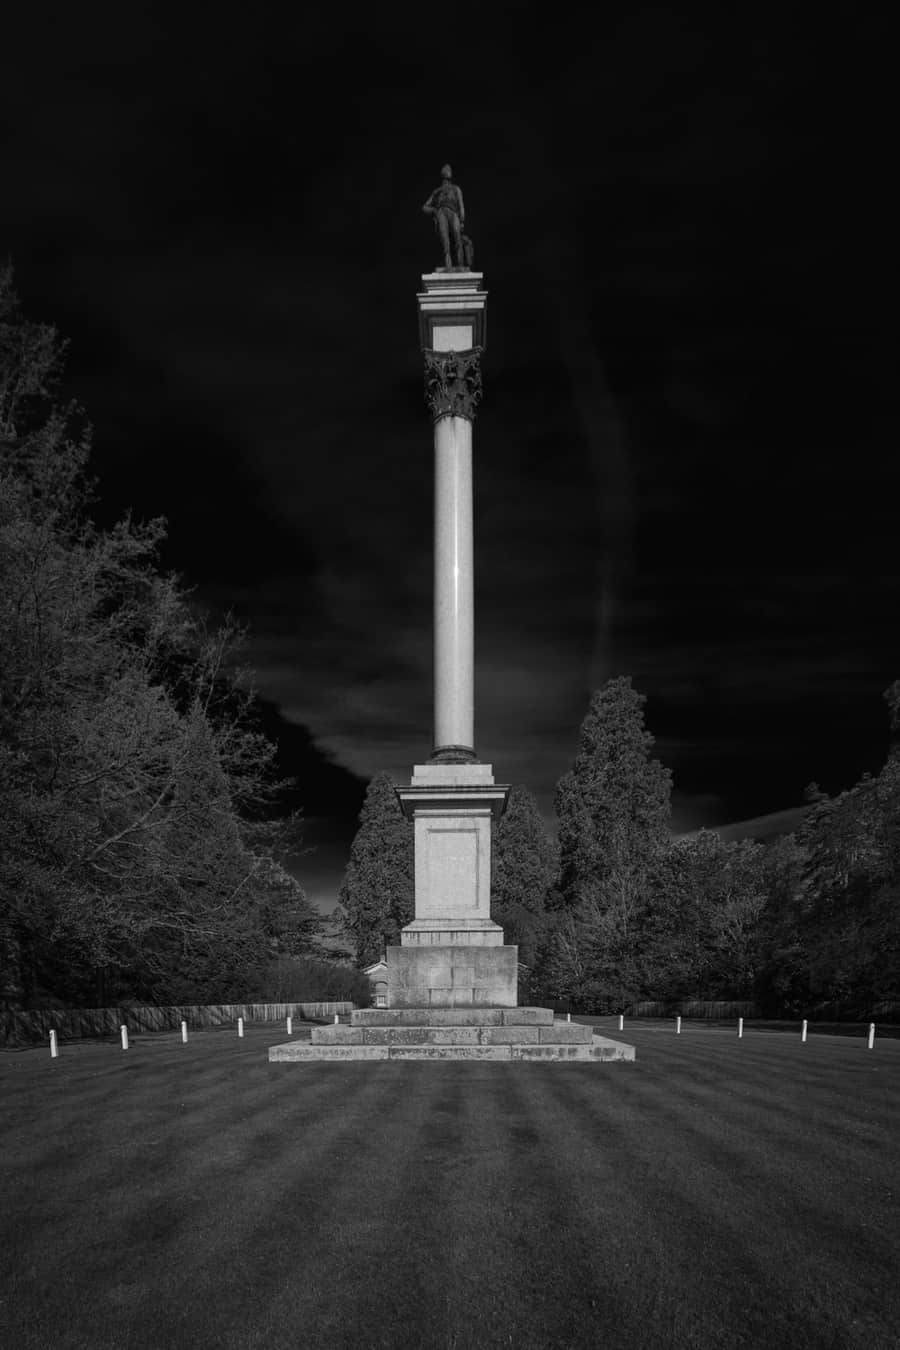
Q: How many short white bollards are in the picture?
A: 12